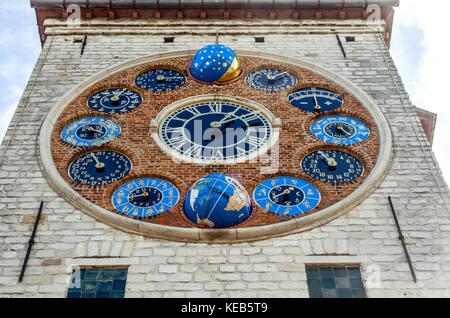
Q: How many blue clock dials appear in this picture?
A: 11